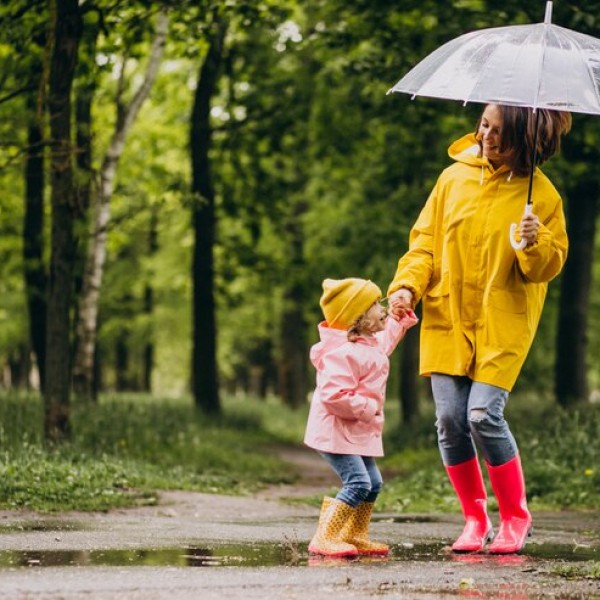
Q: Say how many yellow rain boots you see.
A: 2